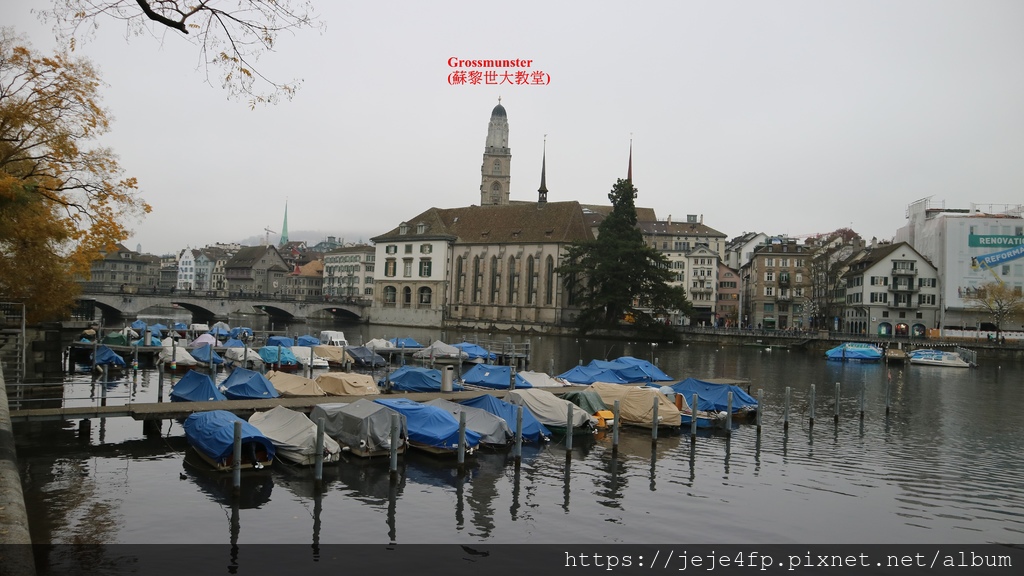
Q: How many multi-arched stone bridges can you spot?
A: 1